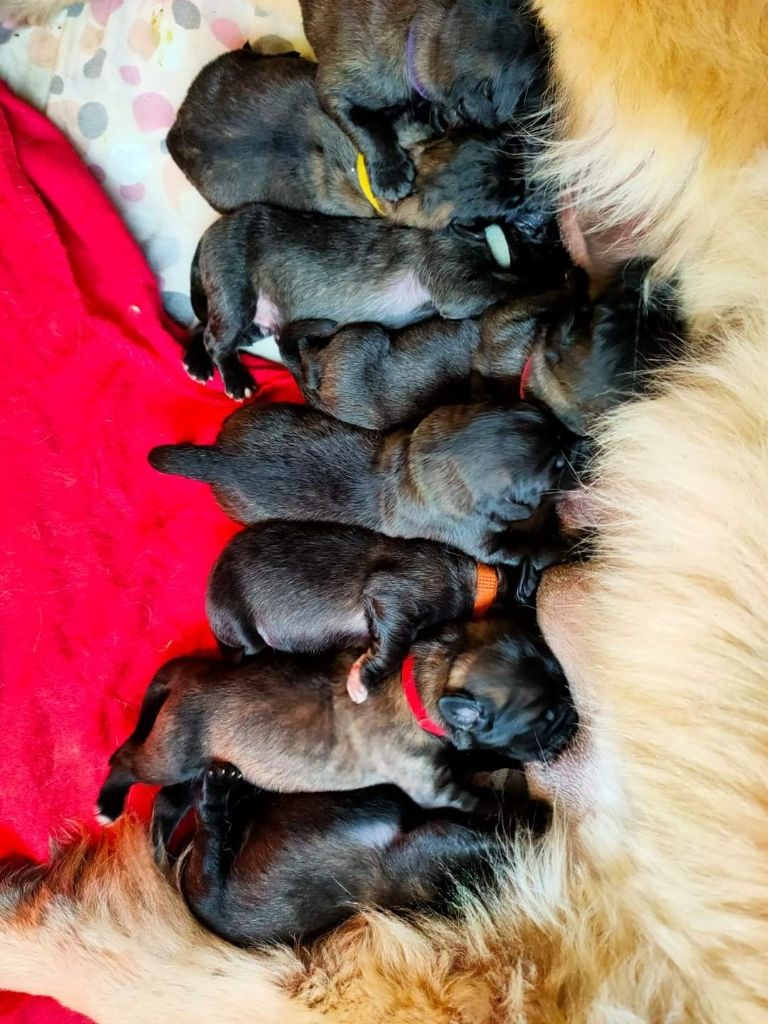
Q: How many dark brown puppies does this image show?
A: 8